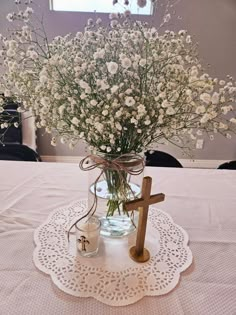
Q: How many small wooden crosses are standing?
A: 1